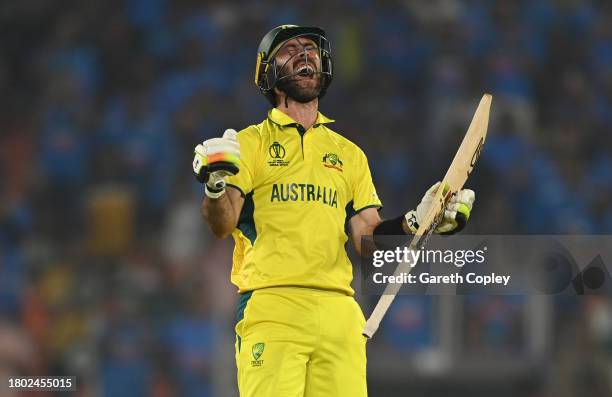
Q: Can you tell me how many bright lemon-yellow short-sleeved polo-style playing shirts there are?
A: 1